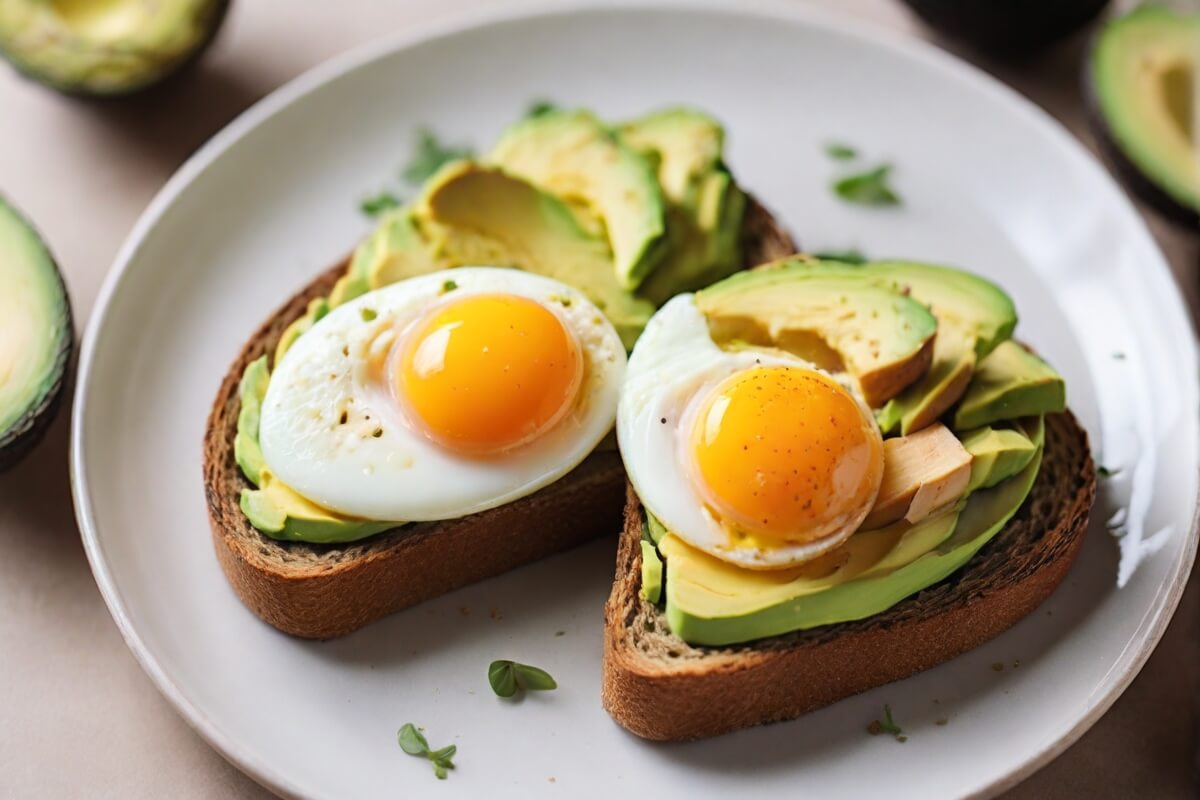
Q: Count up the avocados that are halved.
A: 3